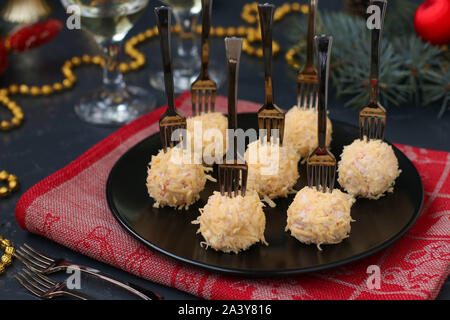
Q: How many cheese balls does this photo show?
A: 7